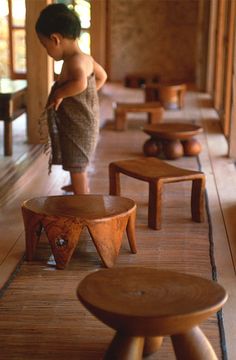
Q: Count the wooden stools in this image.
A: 6